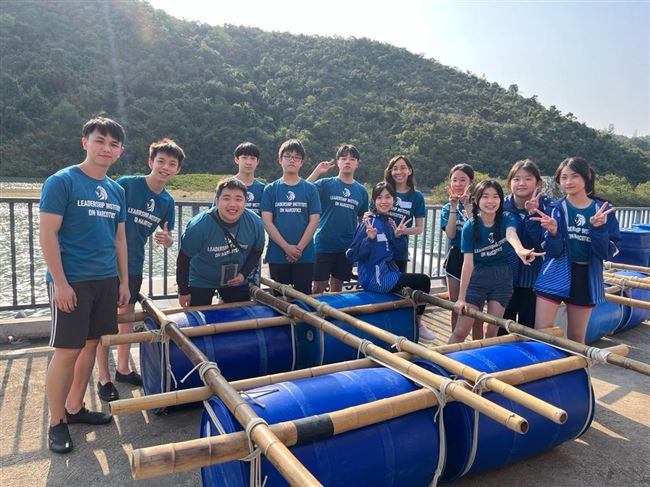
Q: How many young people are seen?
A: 12